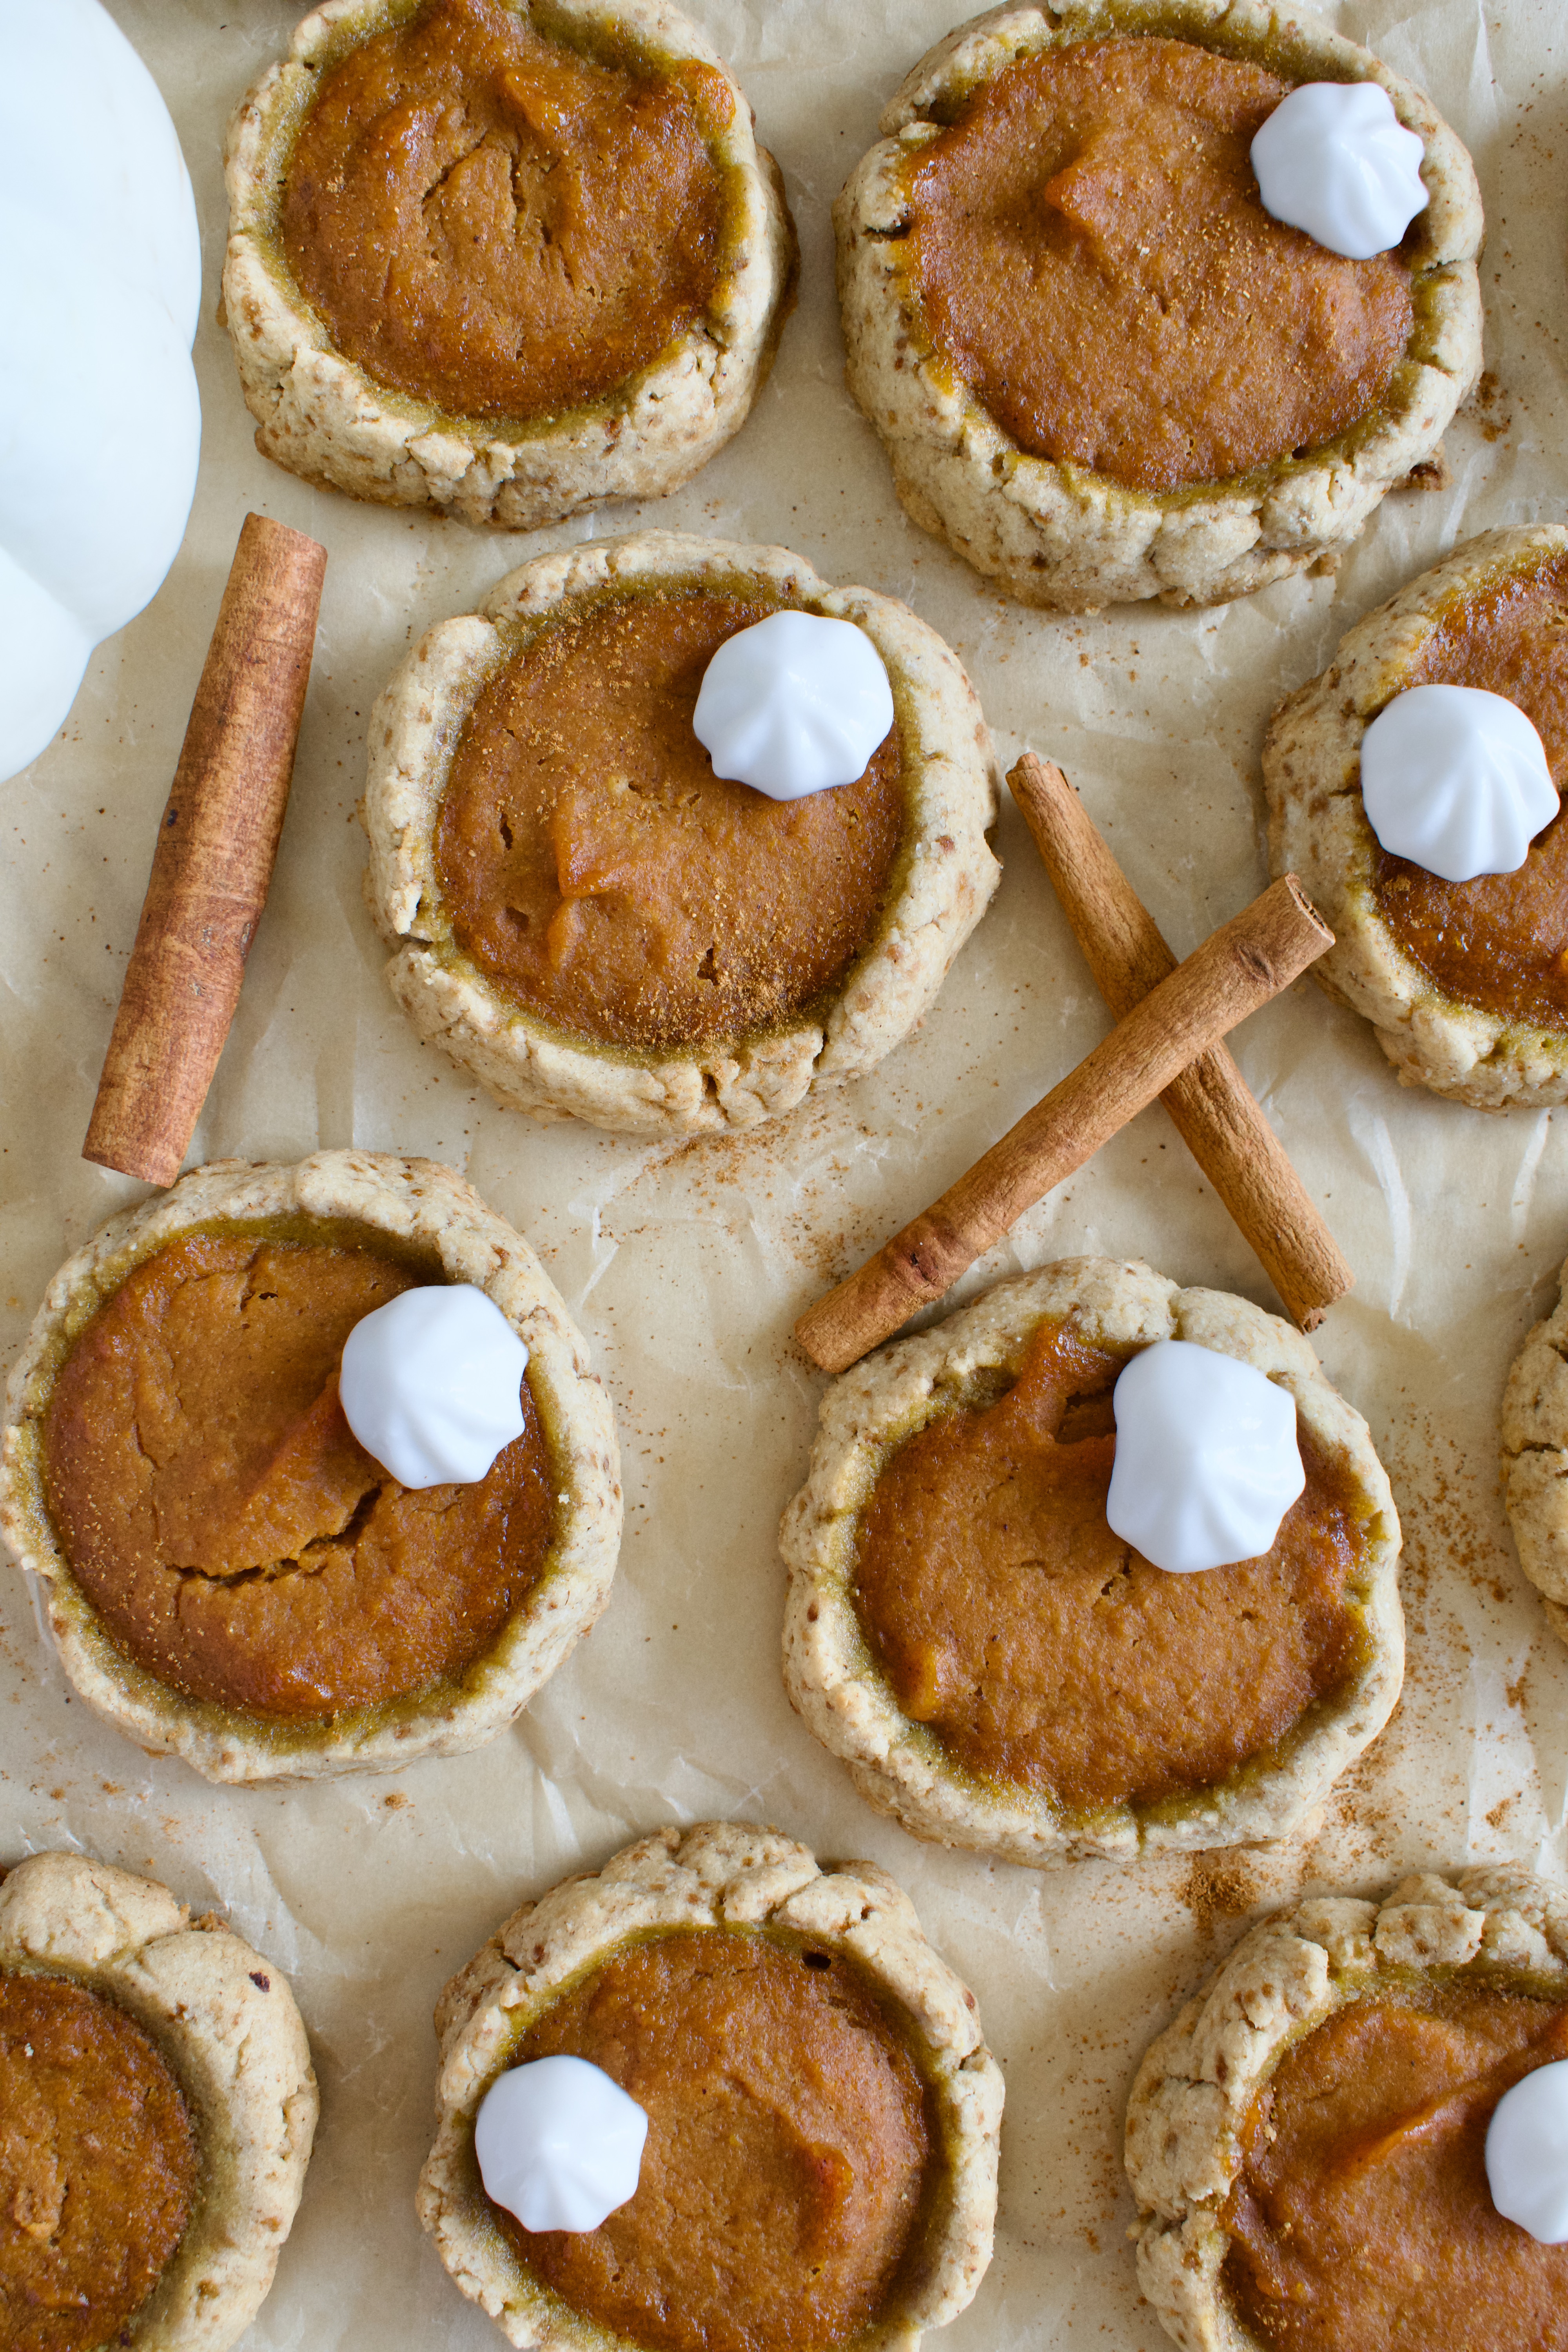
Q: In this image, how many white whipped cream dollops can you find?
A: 7